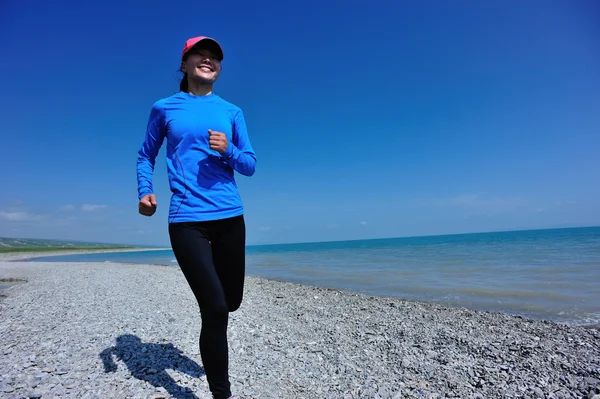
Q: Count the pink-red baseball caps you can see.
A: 1